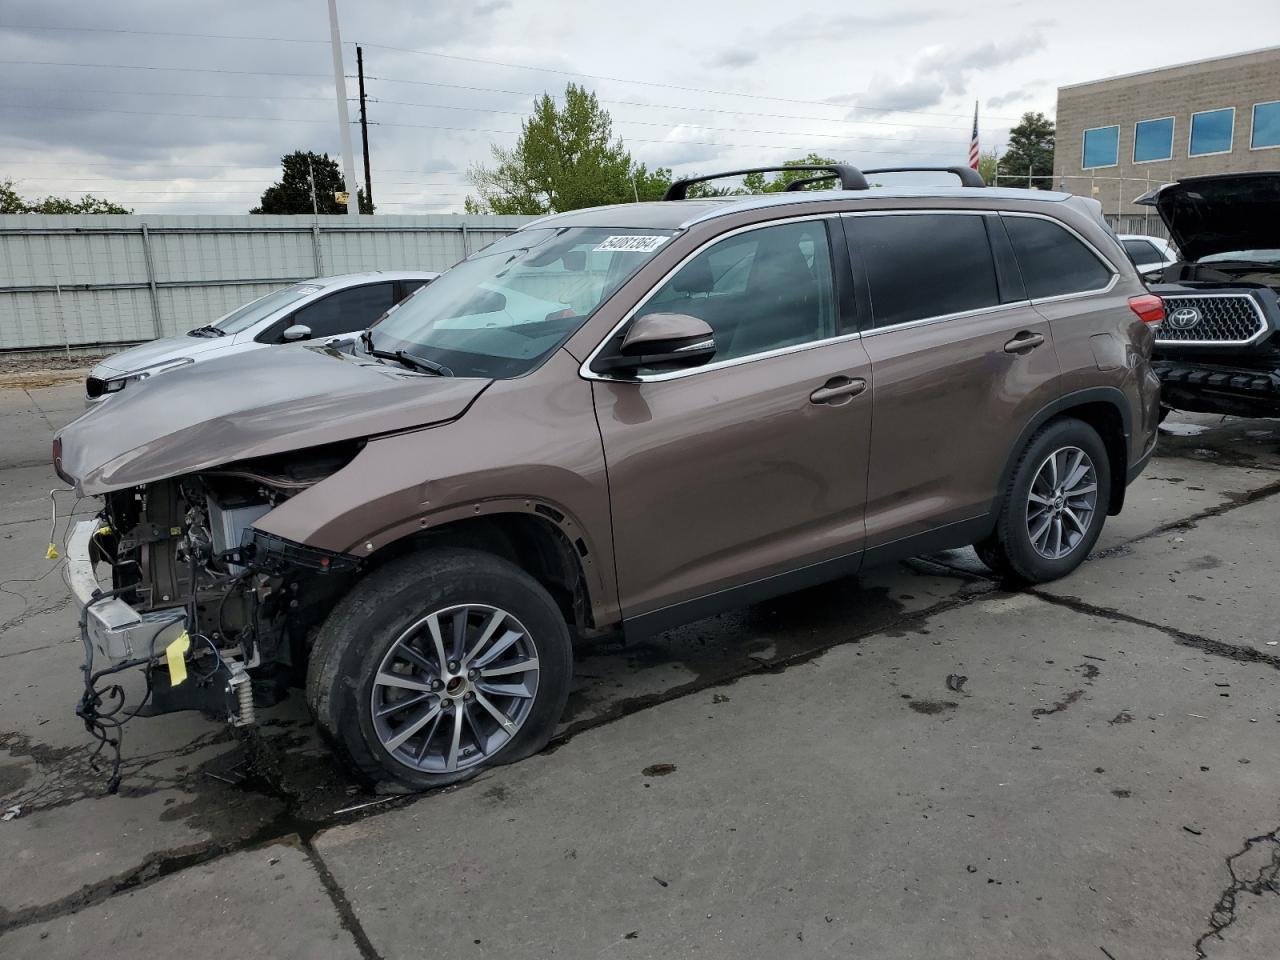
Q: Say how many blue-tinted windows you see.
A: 4